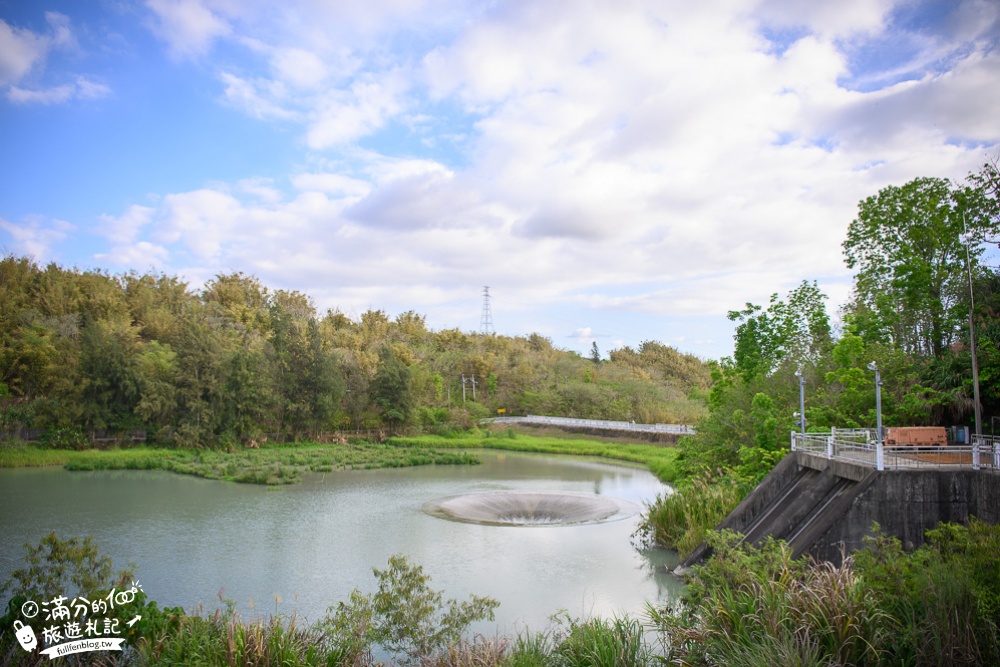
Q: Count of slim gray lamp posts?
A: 2